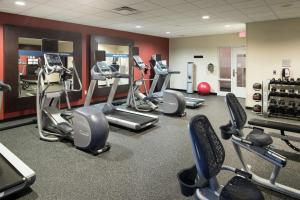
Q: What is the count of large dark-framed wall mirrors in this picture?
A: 2